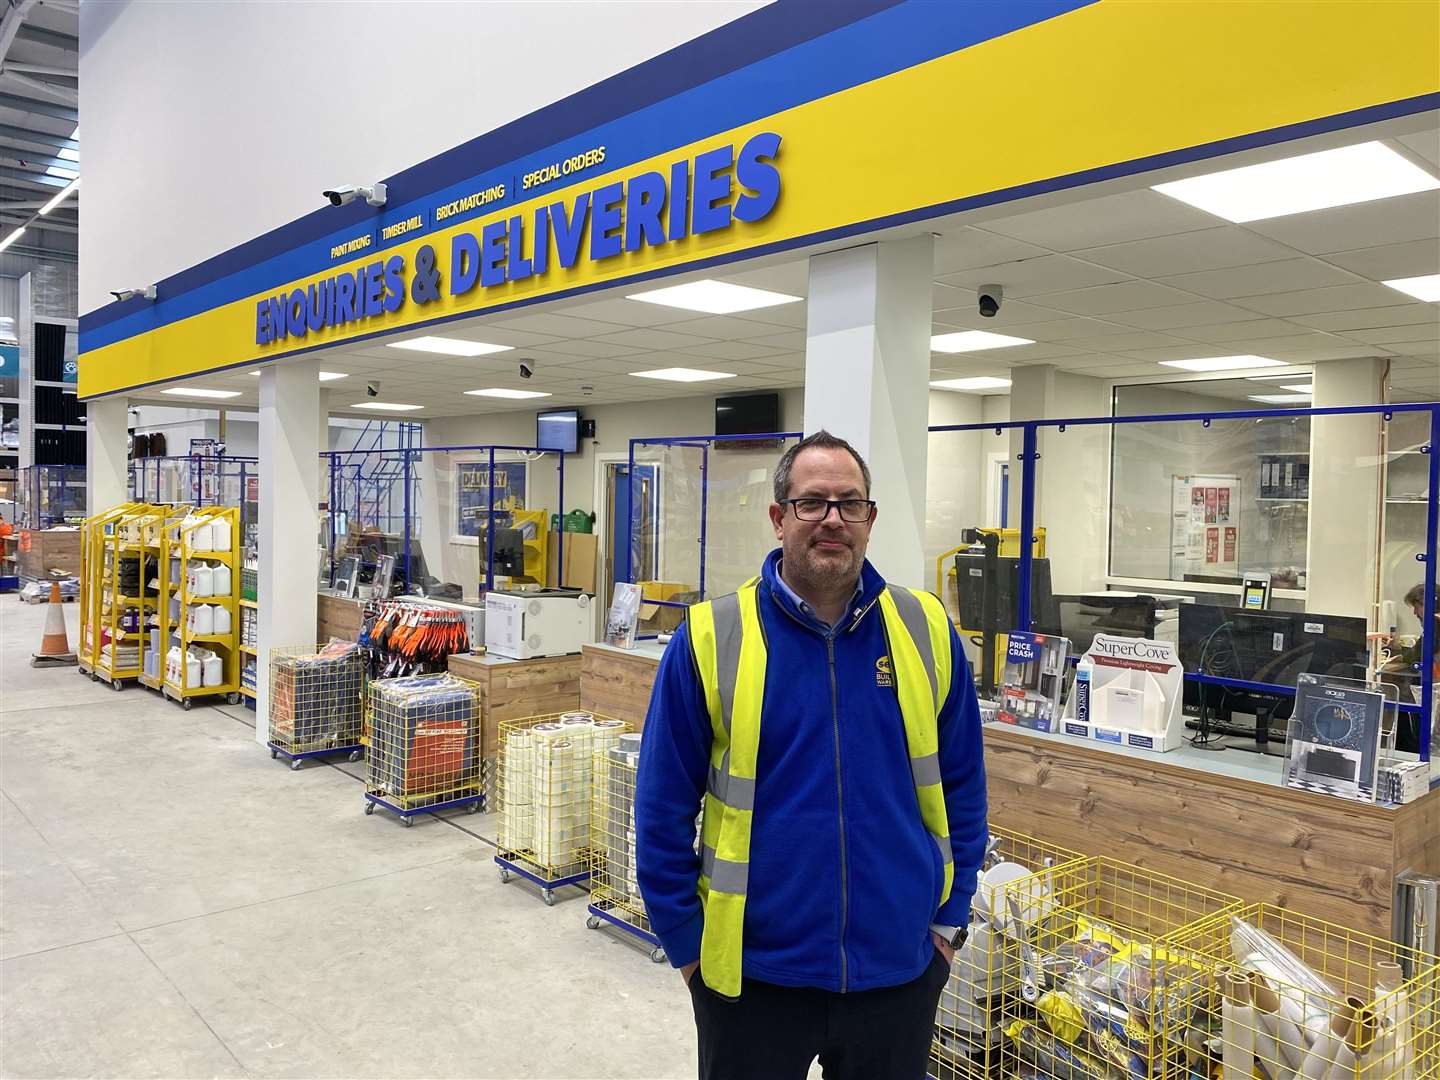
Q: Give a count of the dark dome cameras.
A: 3